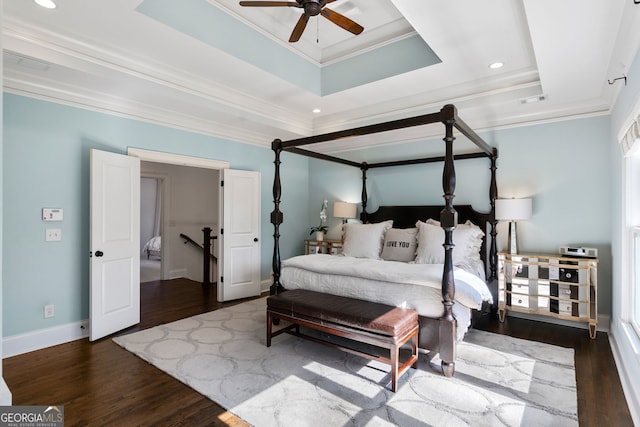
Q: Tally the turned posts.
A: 4